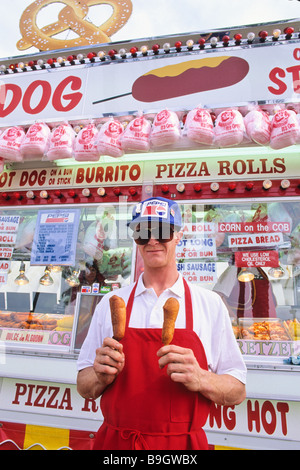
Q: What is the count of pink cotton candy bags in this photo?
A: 11